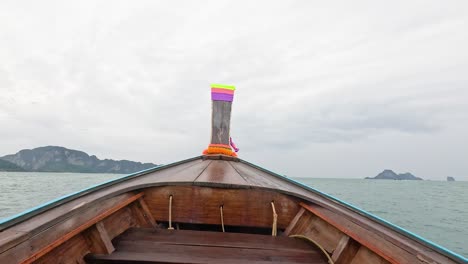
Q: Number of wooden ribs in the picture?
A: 4